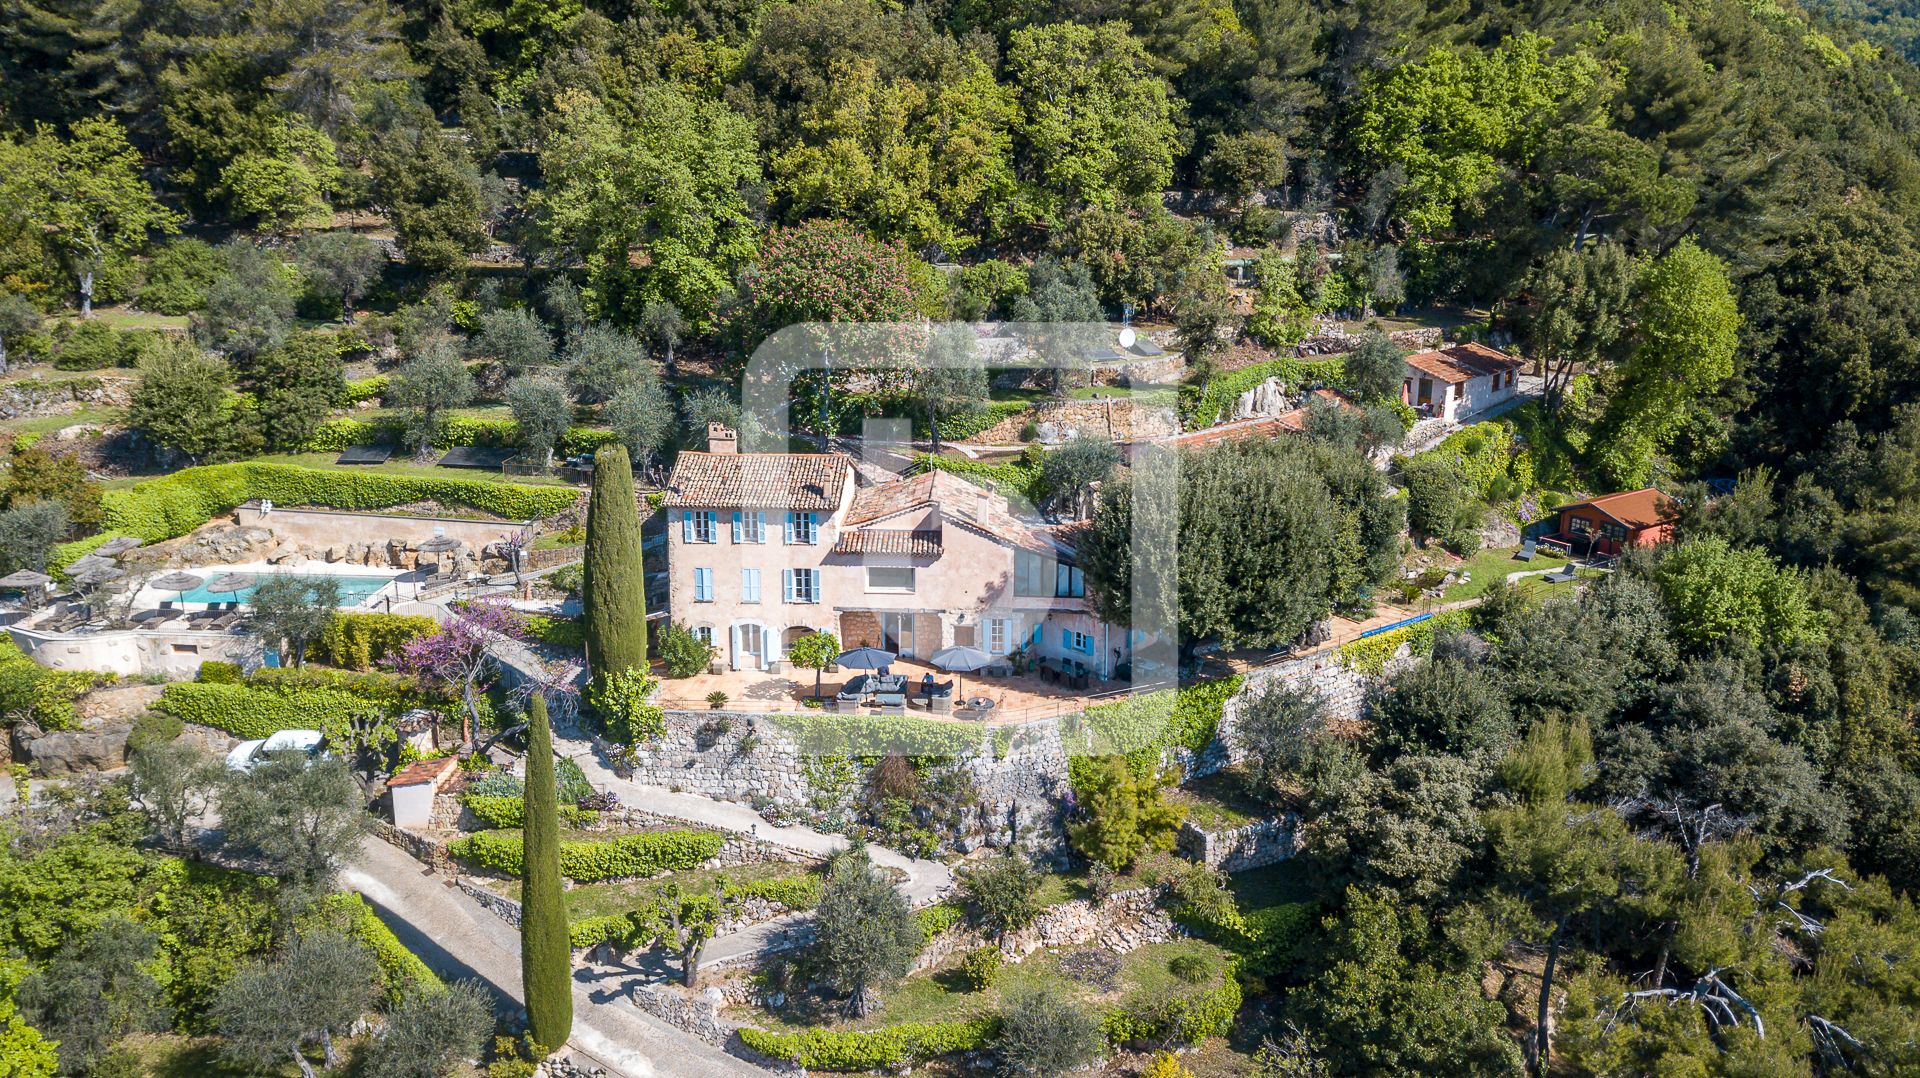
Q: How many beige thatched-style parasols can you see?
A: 7